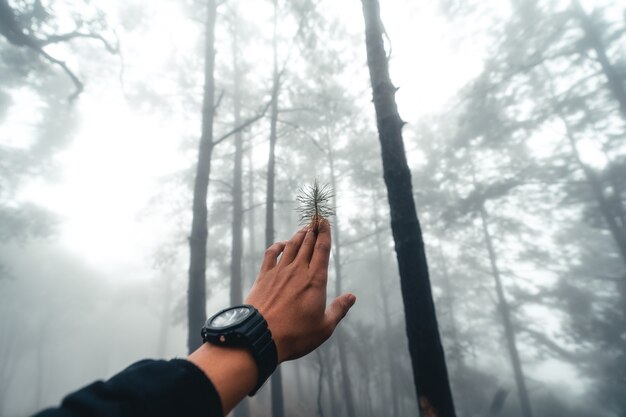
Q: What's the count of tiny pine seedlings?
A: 1